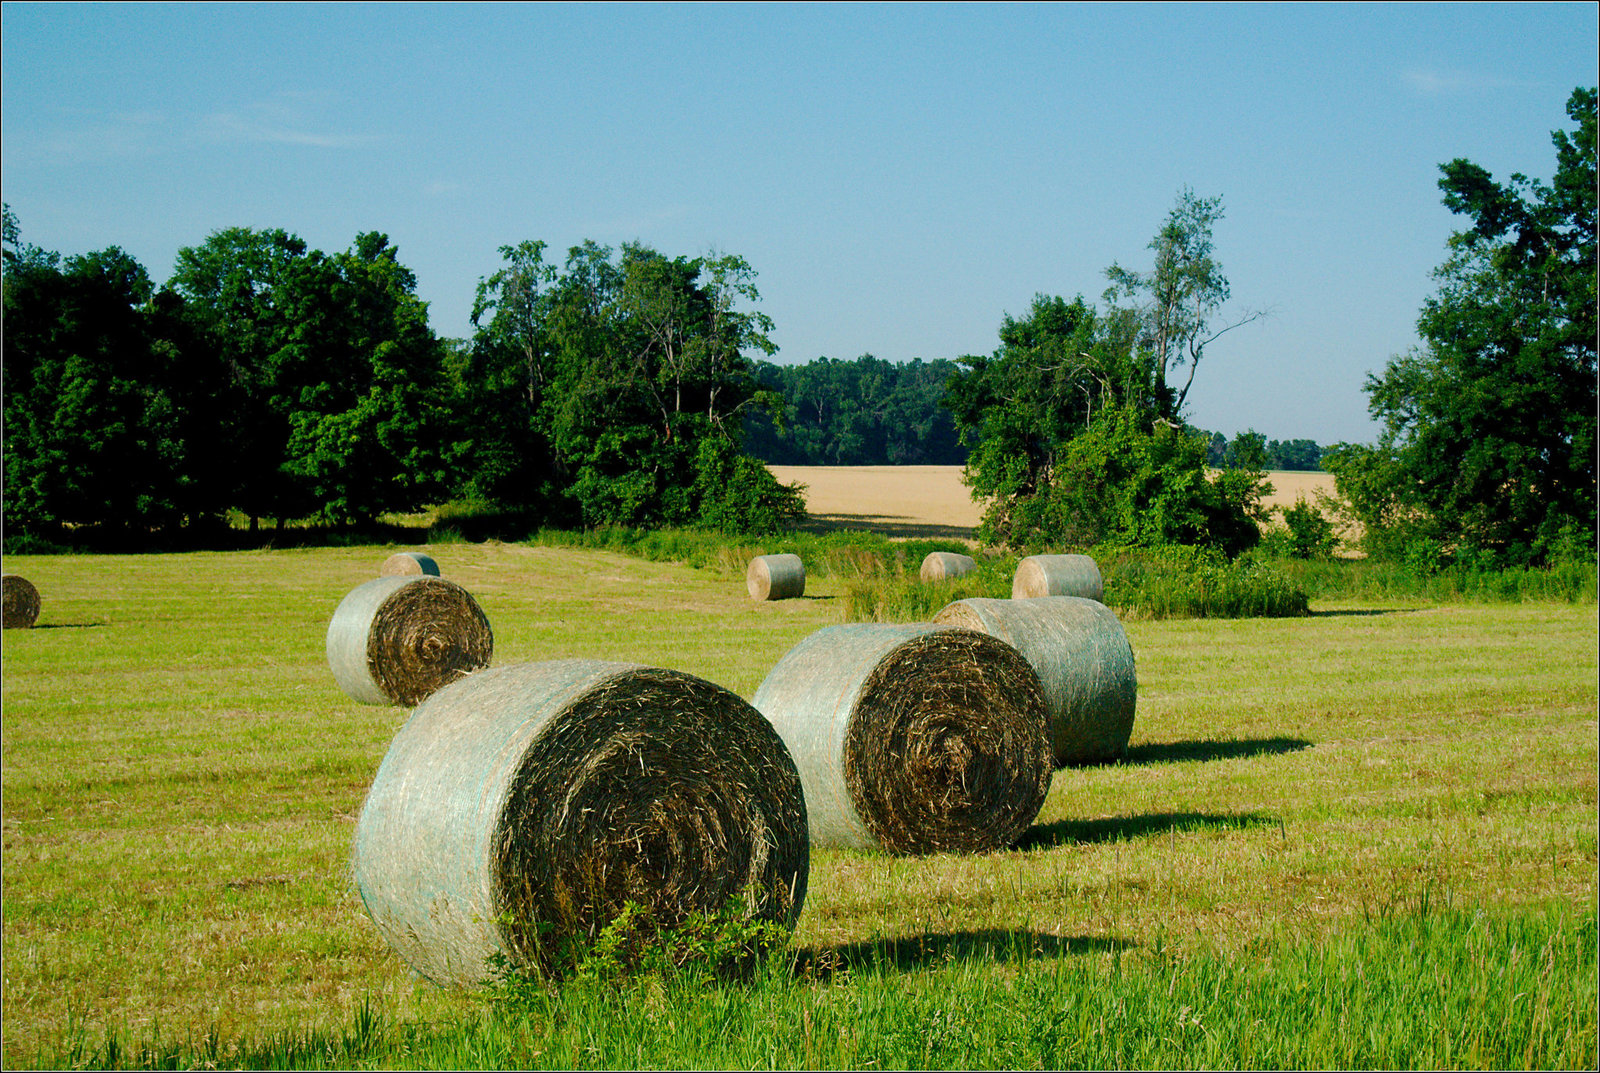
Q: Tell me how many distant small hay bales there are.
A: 5